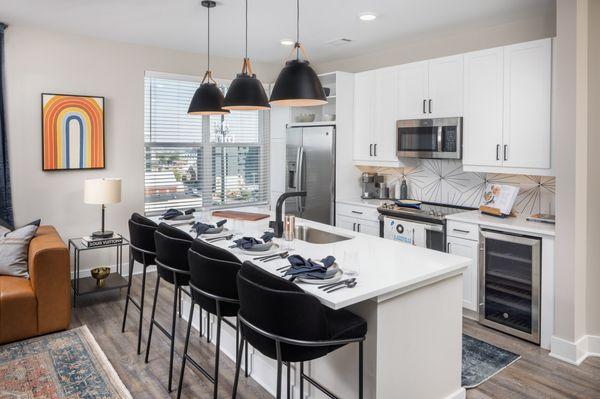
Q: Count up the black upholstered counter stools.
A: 4